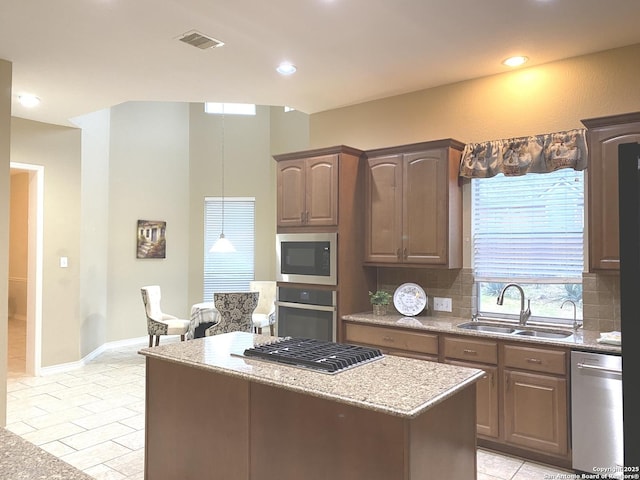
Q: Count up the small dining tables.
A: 1